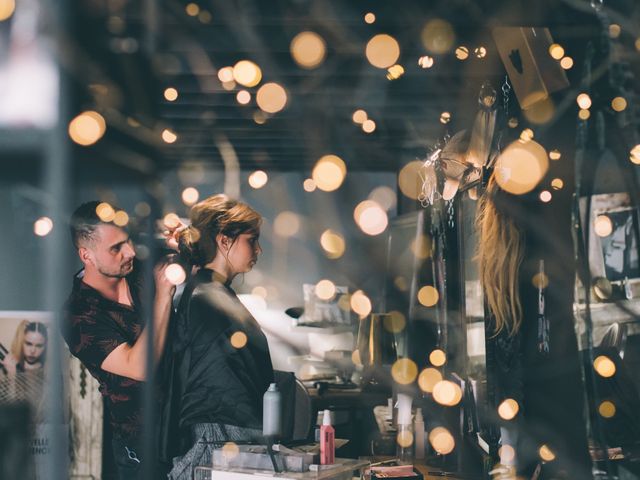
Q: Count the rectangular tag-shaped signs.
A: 1